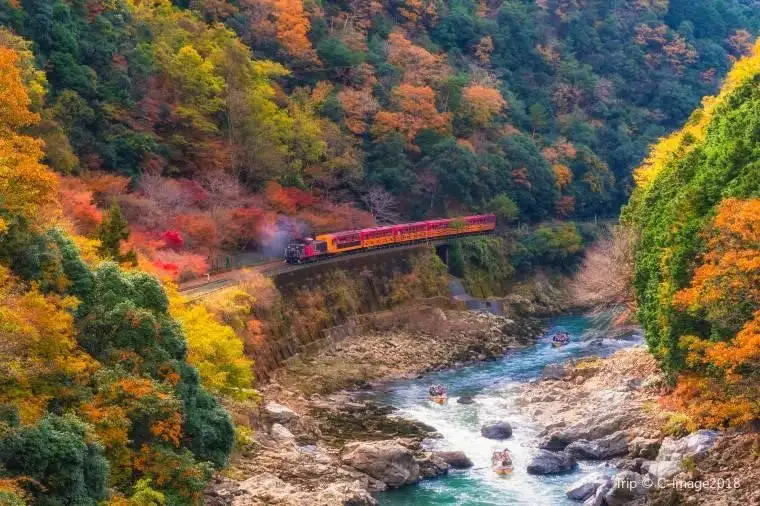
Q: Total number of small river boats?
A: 3